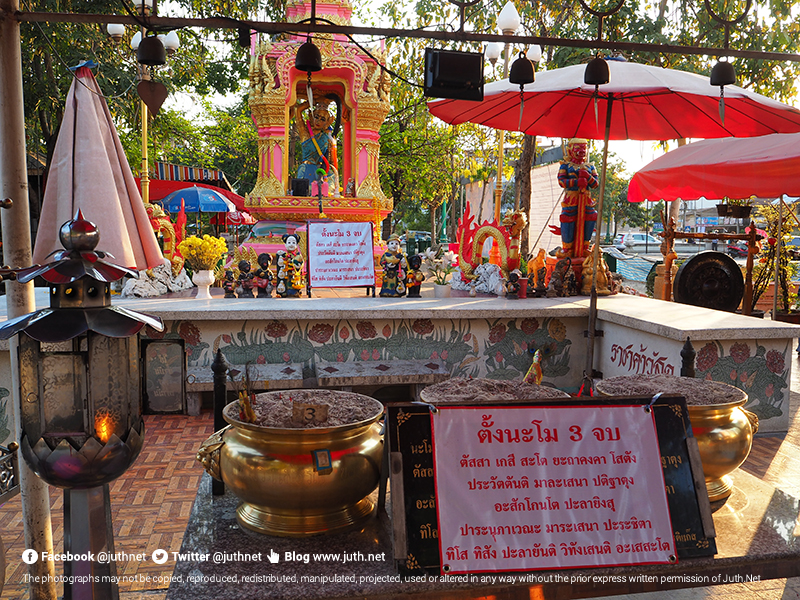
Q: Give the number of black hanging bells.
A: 5